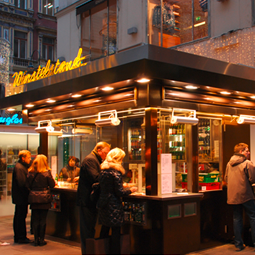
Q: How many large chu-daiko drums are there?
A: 0